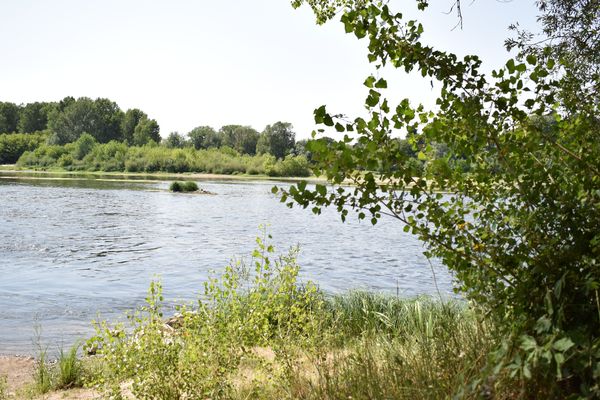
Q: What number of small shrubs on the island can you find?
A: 2